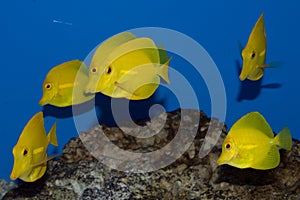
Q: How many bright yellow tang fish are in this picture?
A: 6